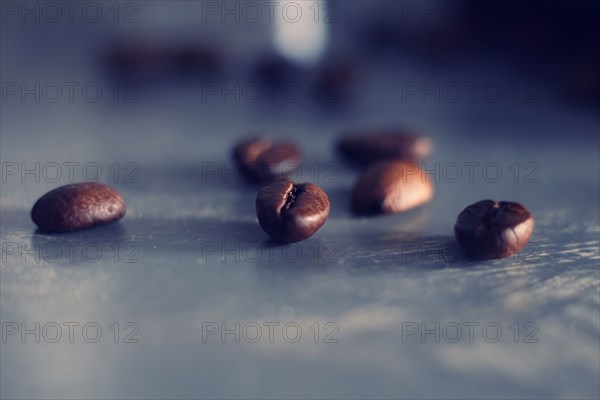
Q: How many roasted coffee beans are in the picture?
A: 6